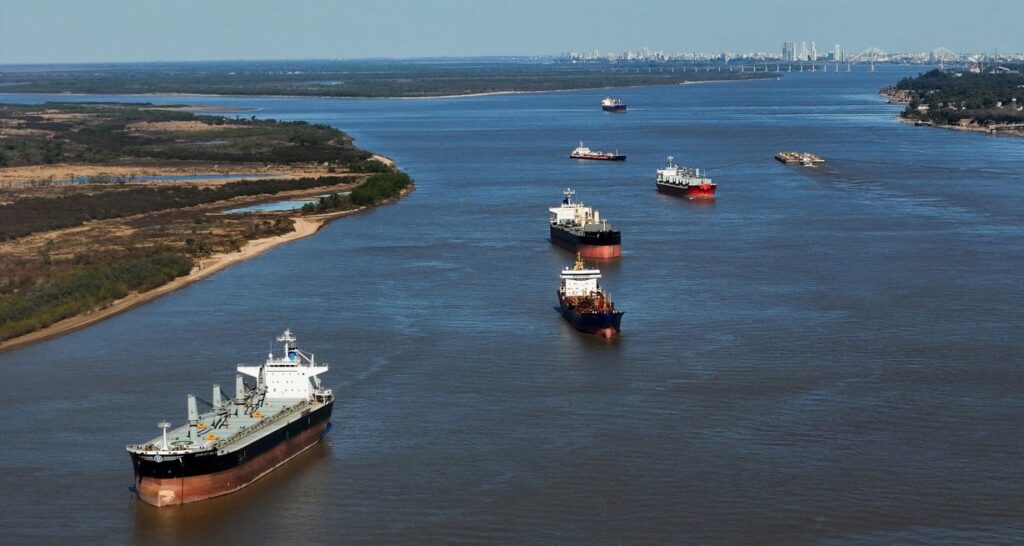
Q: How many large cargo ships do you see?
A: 6